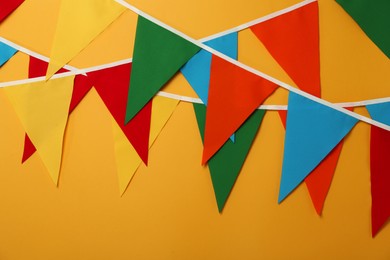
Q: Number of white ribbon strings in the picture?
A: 3